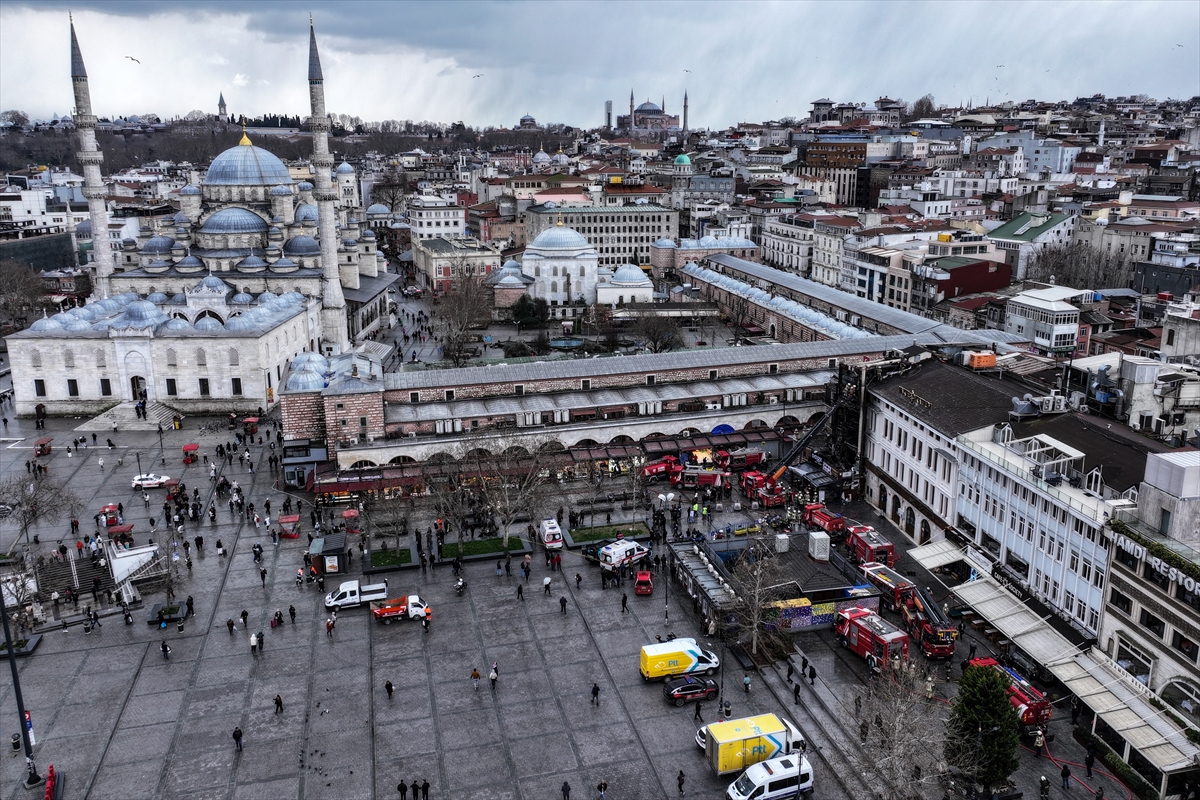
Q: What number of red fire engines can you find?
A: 10